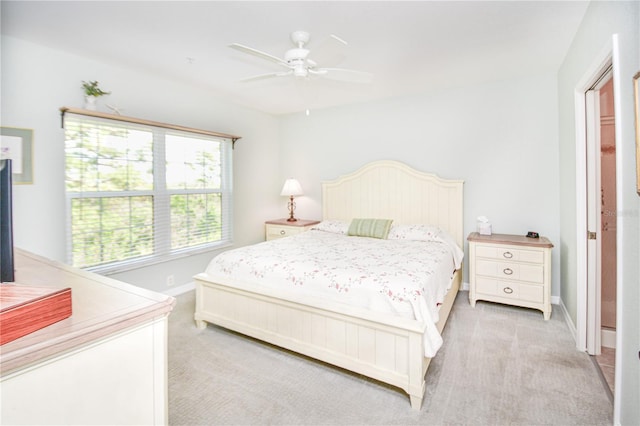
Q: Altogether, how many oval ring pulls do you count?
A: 4